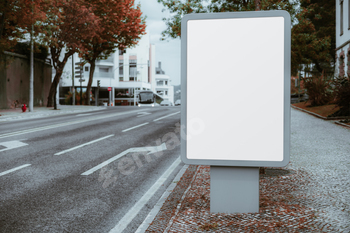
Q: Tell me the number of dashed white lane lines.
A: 4